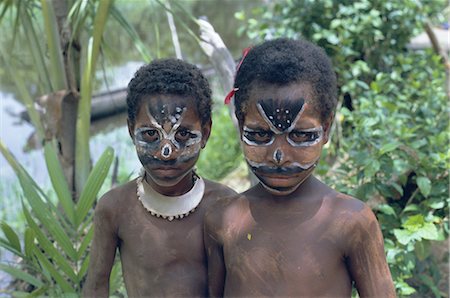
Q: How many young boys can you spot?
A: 2